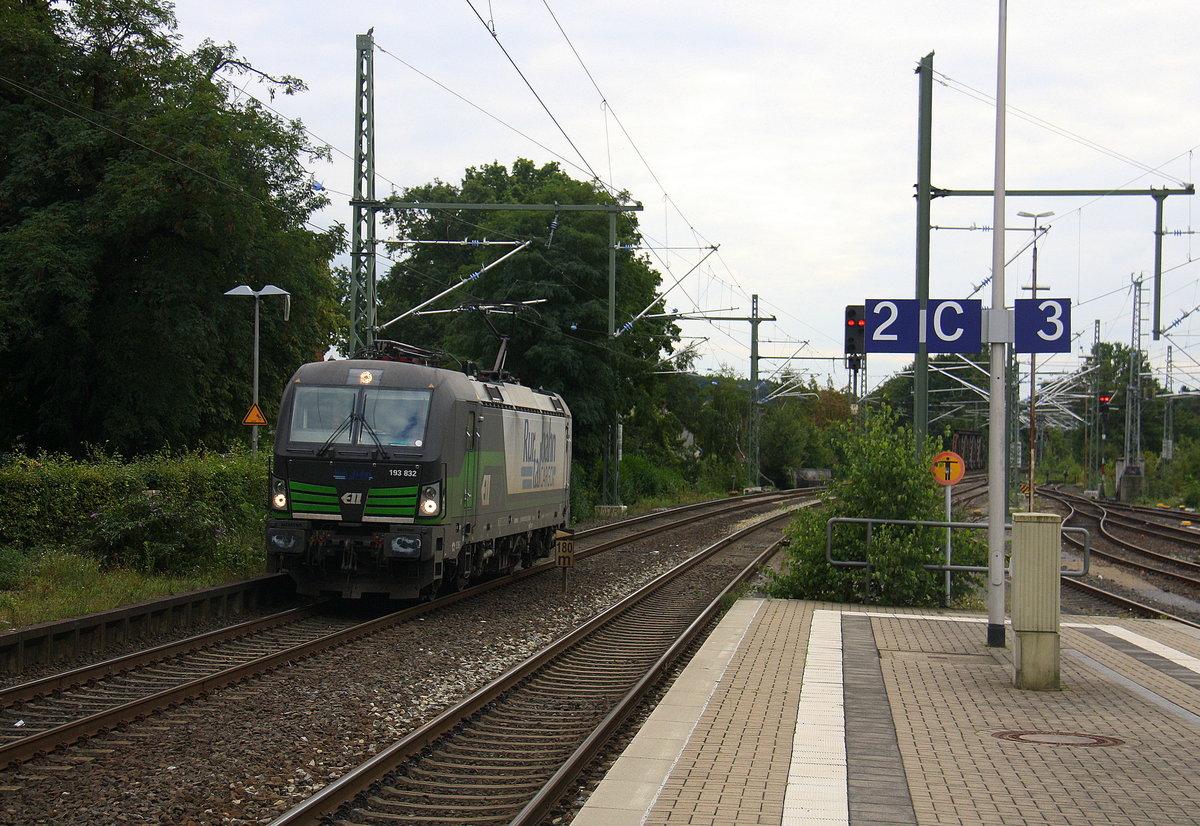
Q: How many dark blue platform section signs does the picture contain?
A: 3